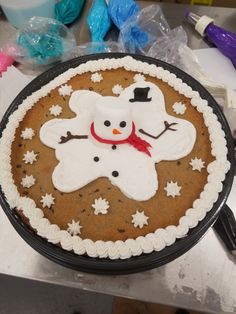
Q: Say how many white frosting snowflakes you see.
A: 15